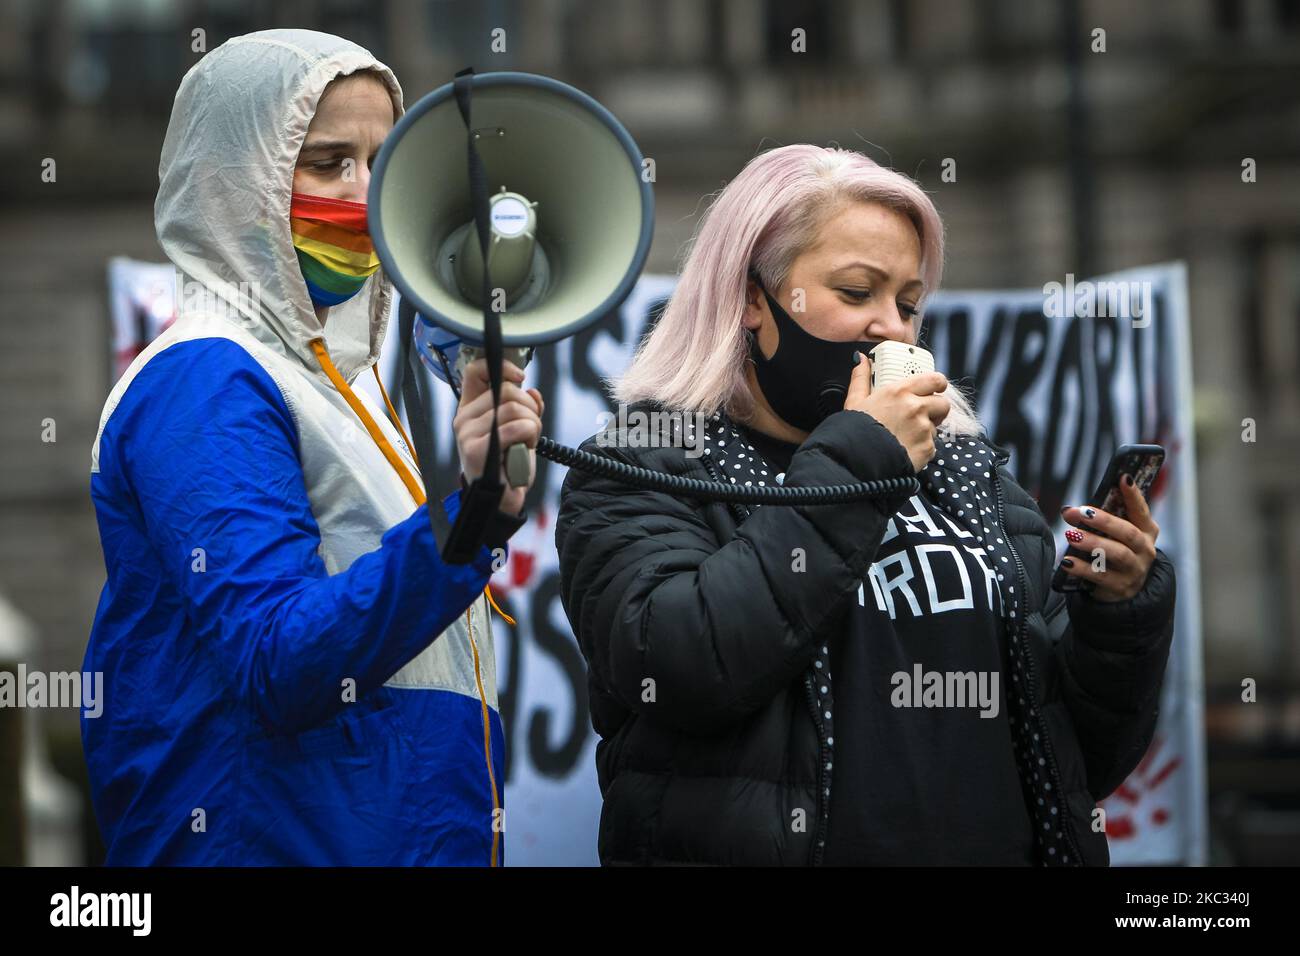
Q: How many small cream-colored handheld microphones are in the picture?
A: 1